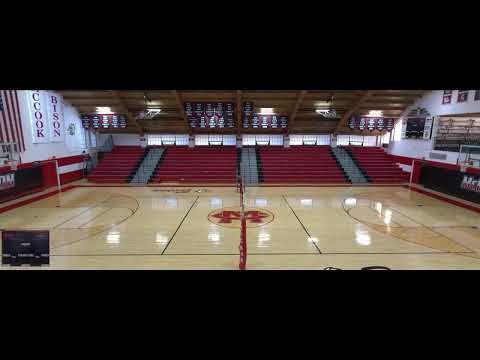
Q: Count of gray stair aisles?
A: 3